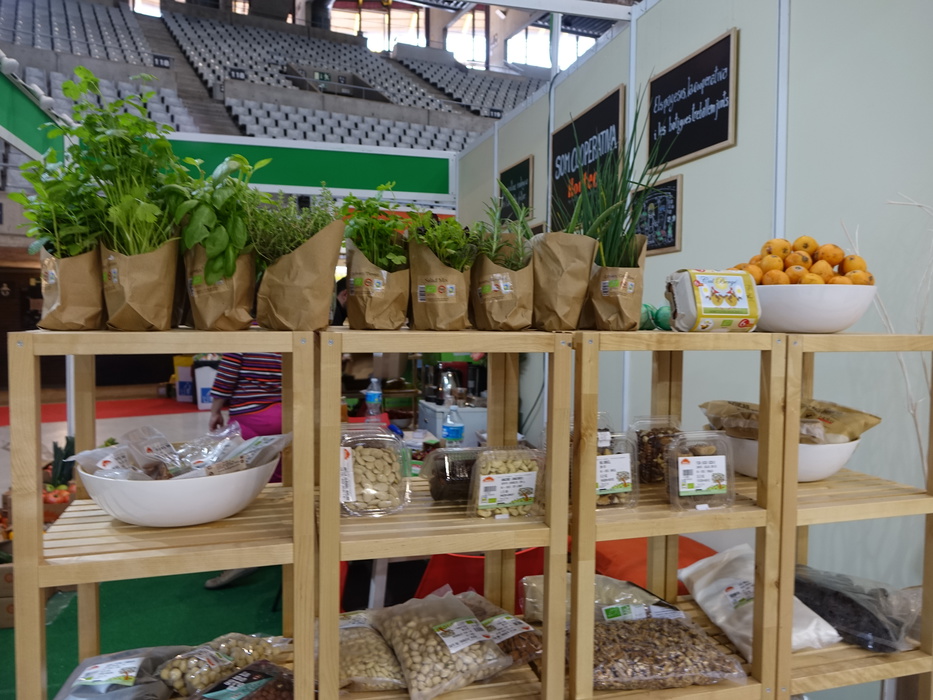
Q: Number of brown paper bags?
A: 9